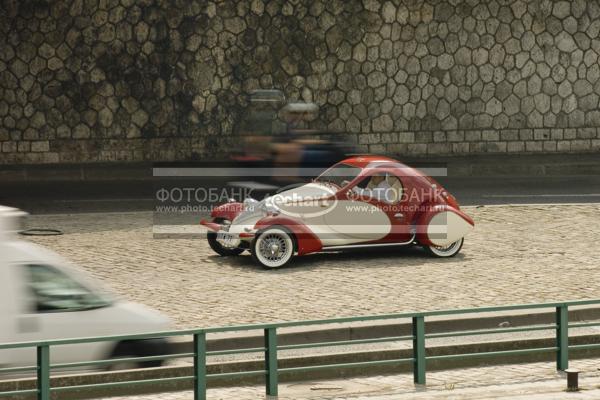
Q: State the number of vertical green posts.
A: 5